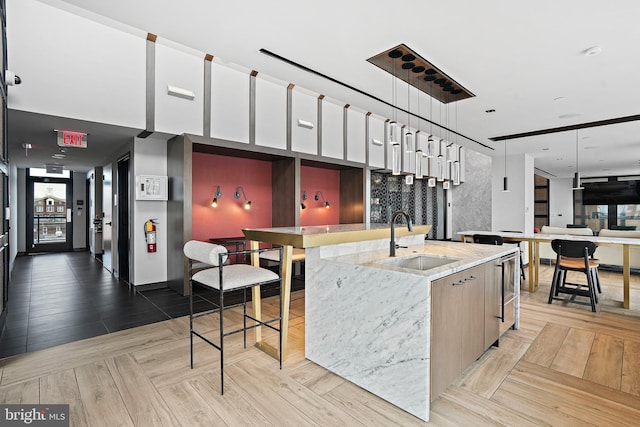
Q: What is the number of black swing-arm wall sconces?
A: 4